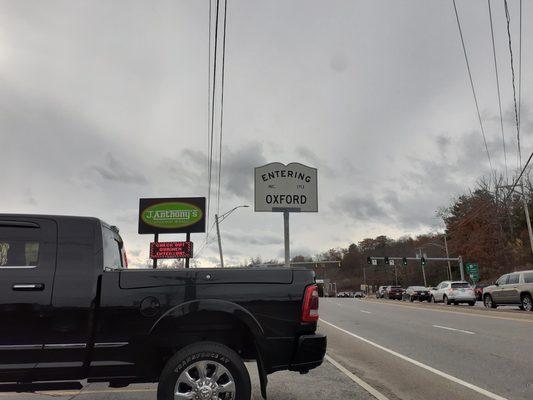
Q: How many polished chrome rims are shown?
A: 1